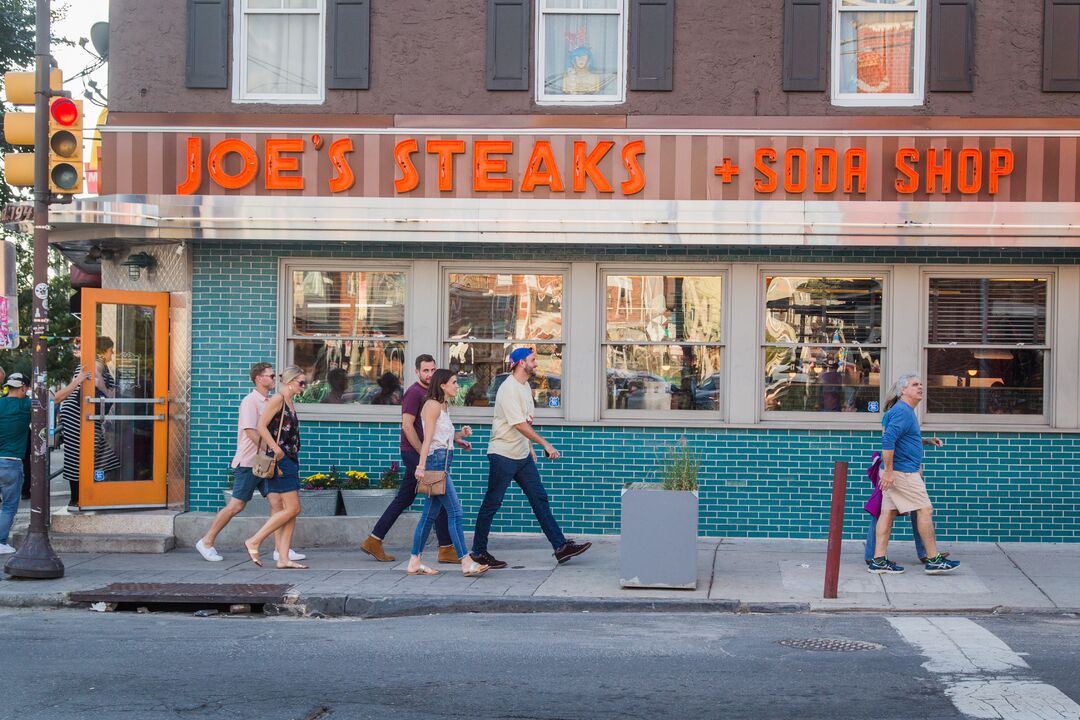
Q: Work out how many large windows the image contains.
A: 5